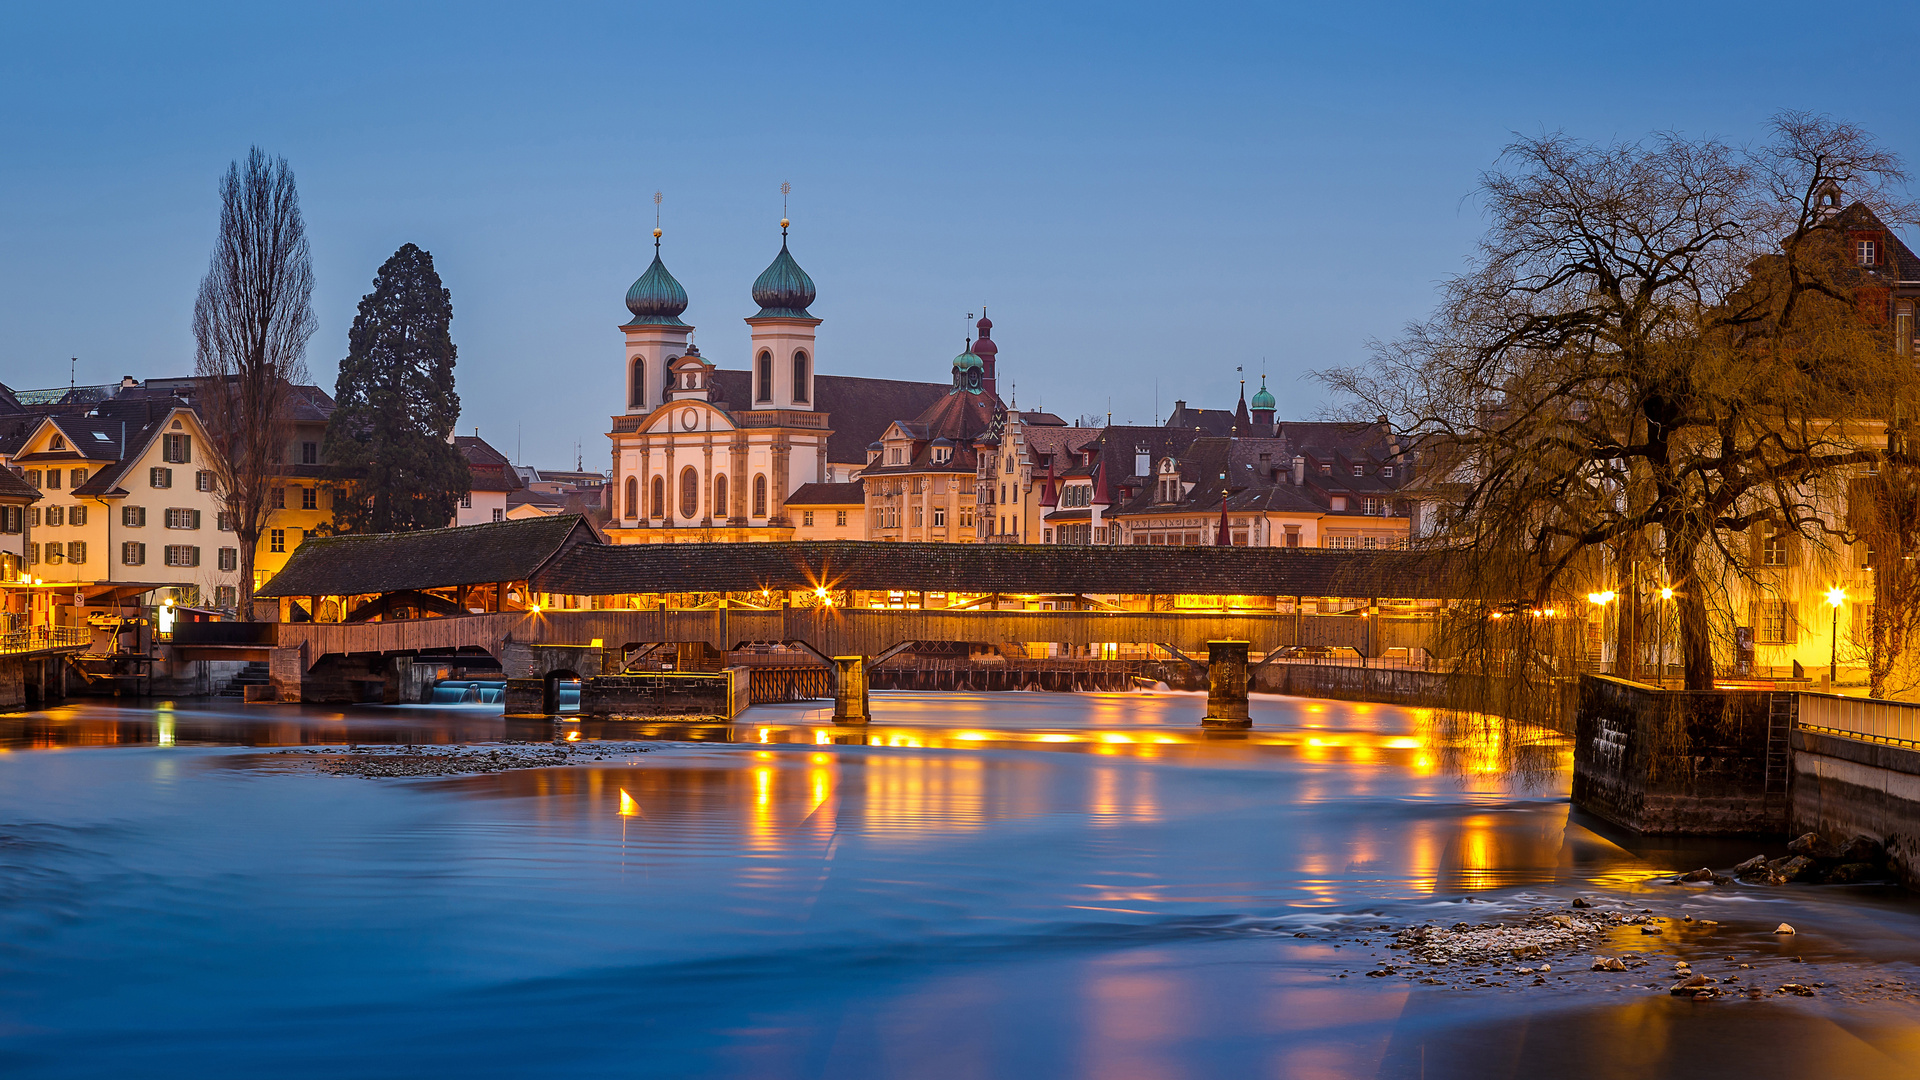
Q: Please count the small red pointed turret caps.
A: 3